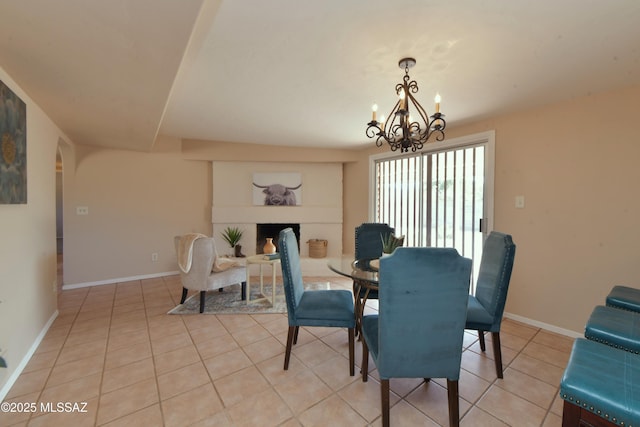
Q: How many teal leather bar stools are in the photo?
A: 3